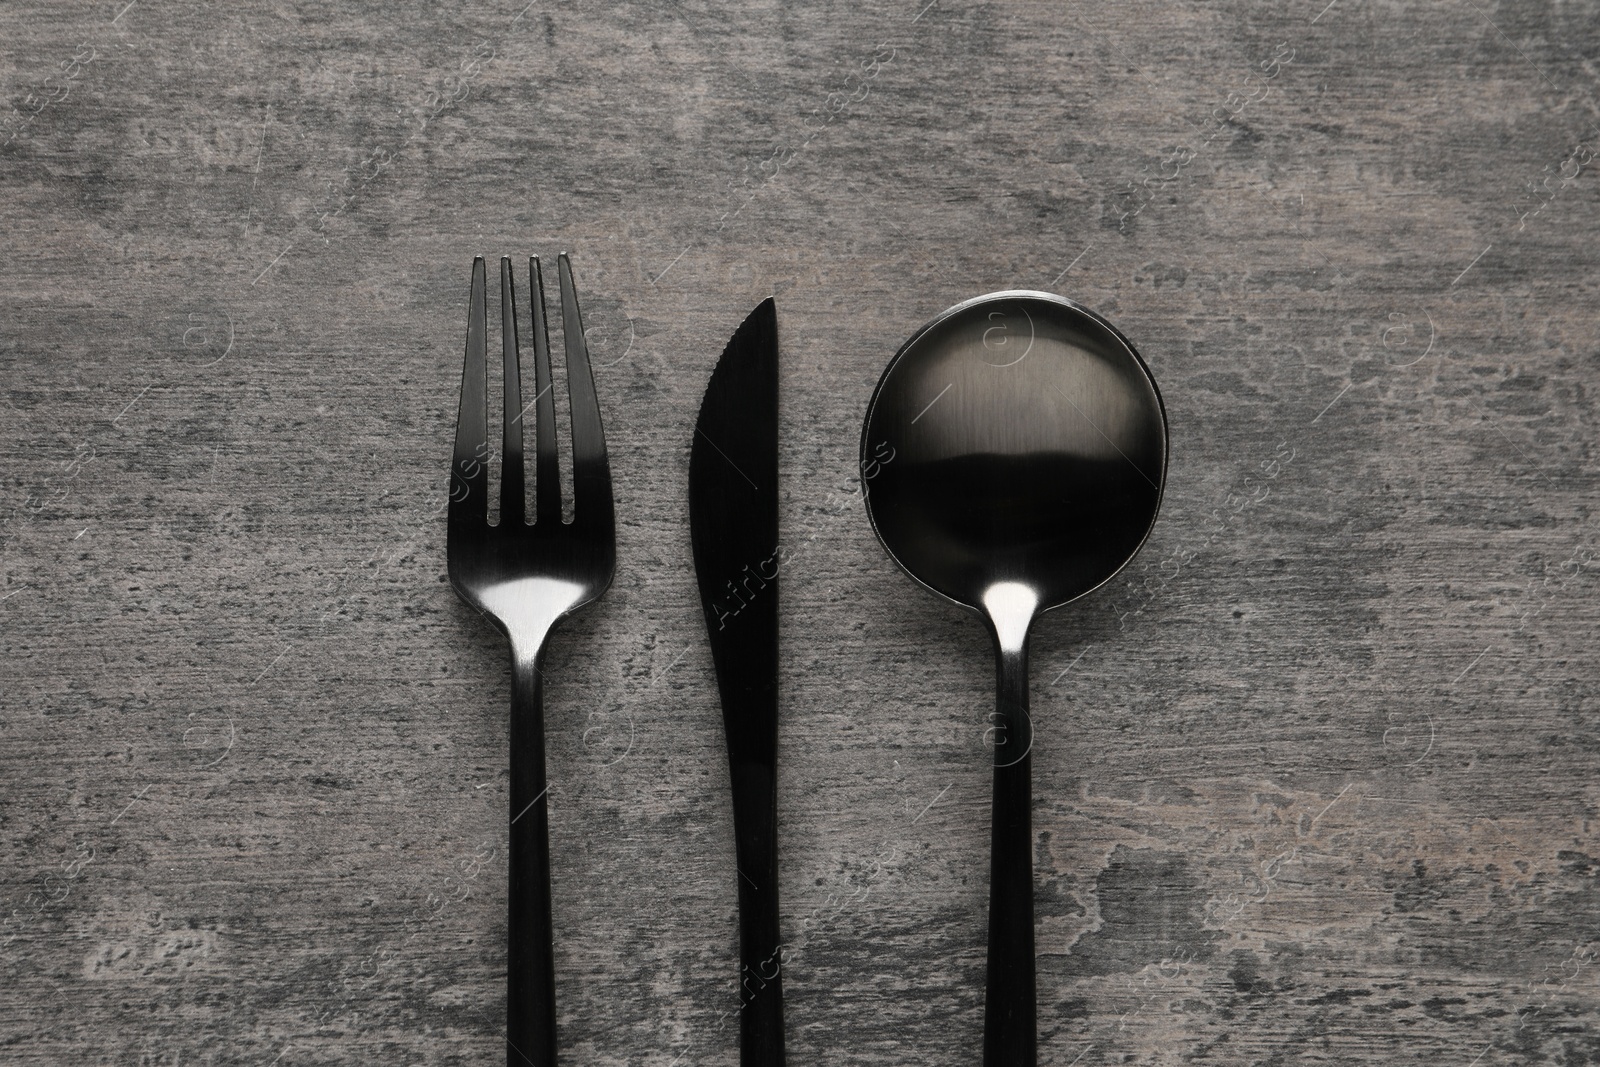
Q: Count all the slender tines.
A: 4